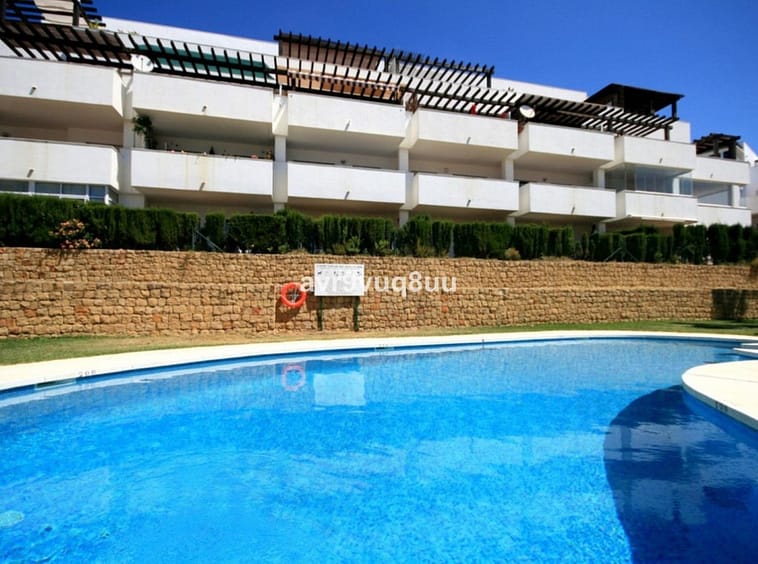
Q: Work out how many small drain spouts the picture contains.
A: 13